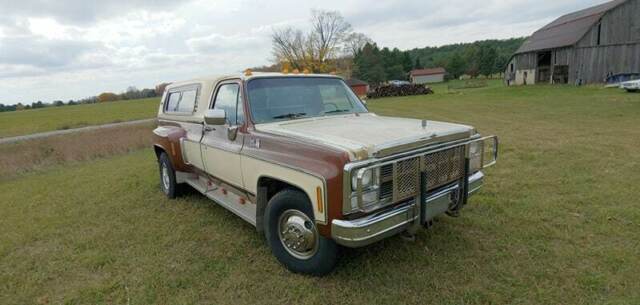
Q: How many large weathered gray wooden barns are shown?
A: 1